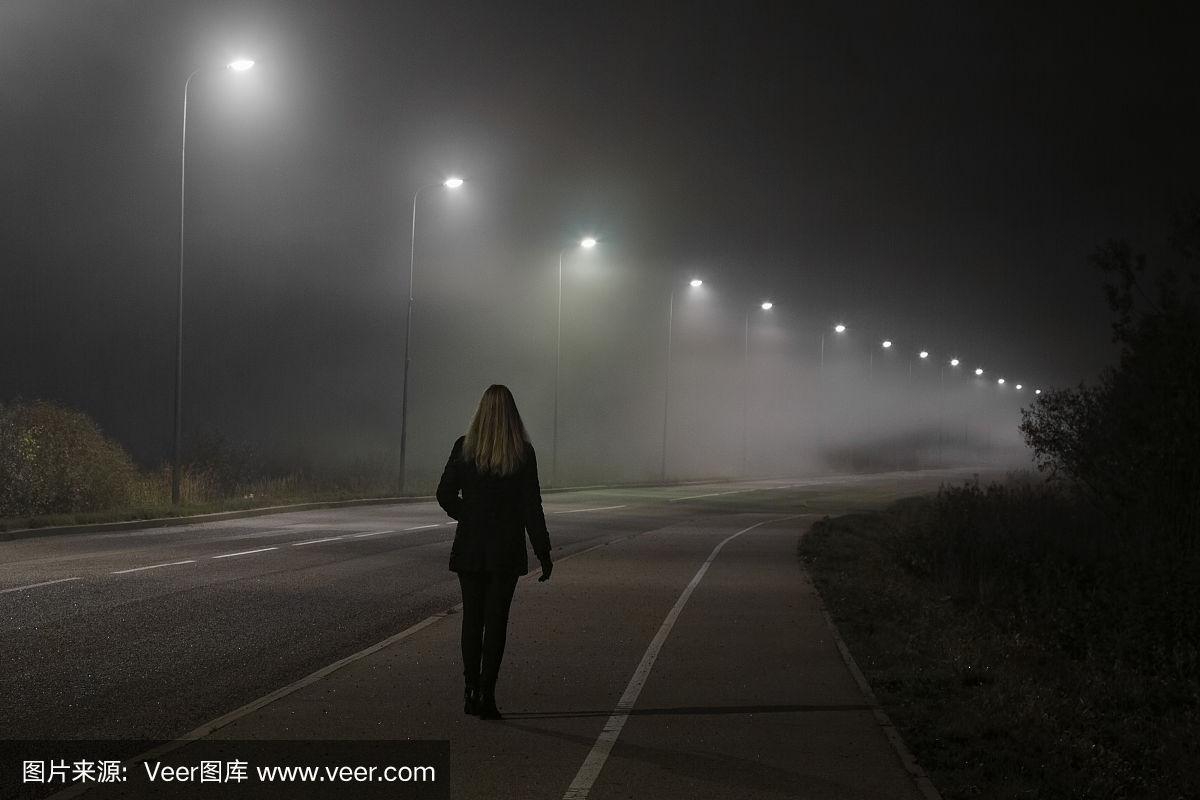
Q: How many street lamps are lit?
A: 13